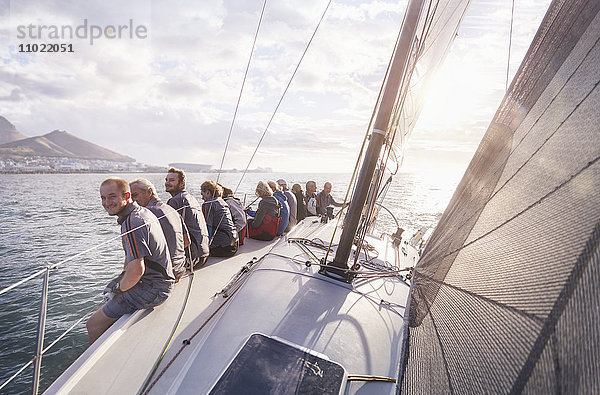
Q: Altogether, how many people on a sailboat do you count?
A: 11